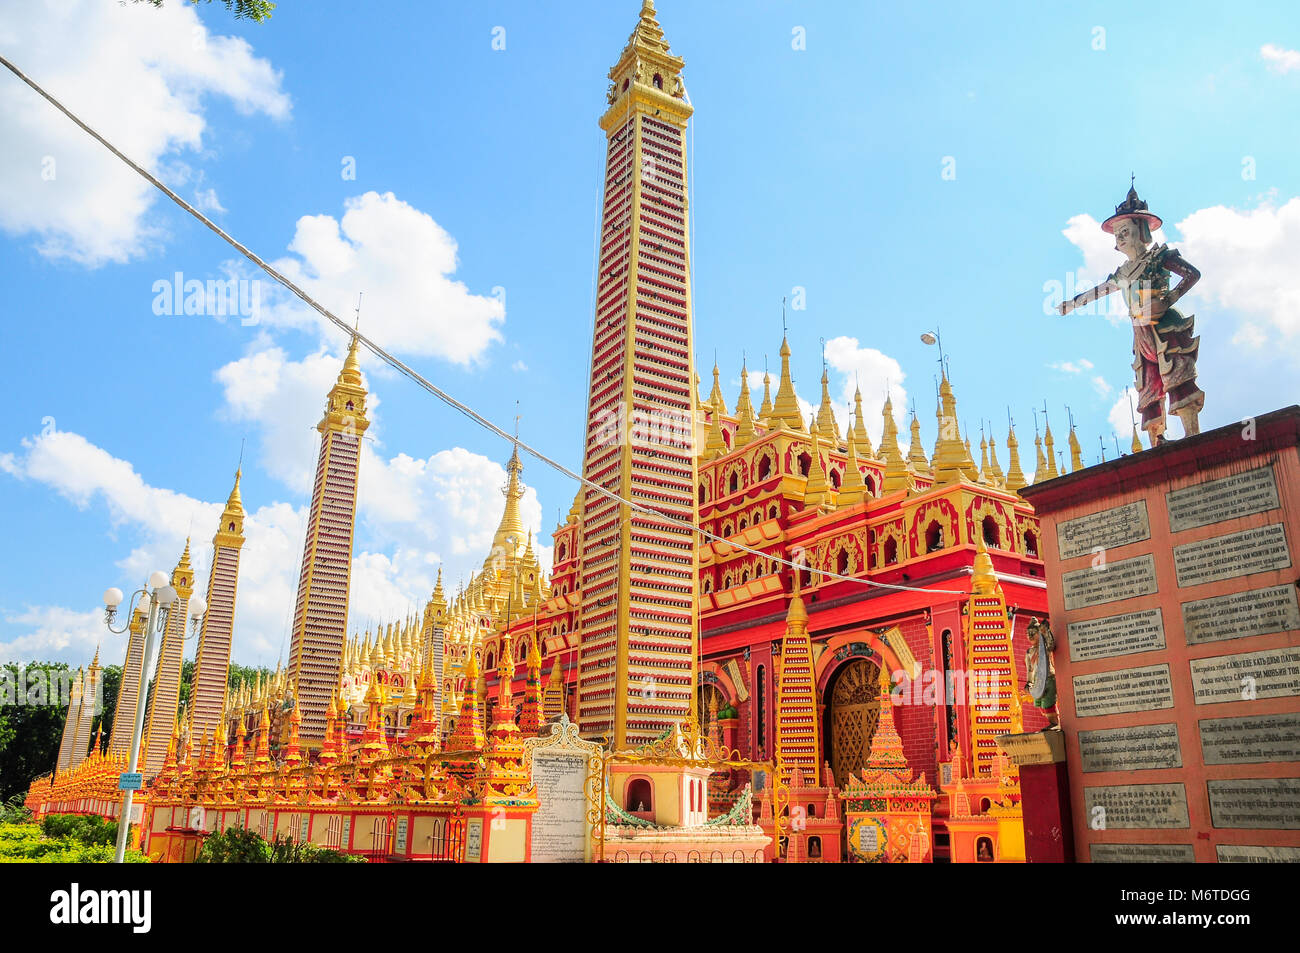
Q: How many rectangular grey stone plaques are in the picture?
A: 14